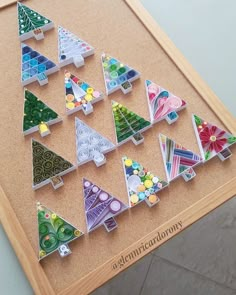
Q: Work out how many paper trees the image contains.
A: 15